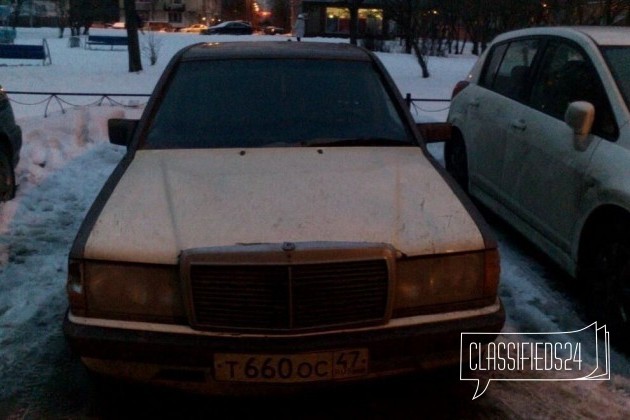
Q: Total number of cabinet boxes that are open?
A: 0